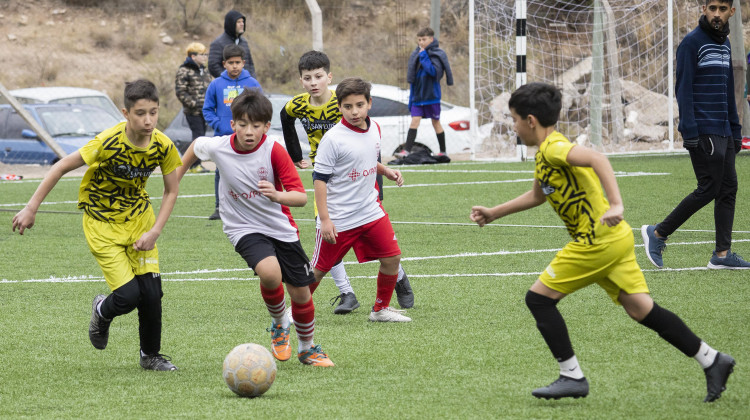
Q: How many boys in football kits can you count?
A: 5